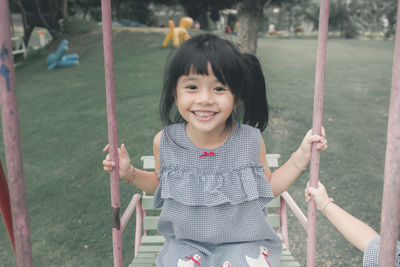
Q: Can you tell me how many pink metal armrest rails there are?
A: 2